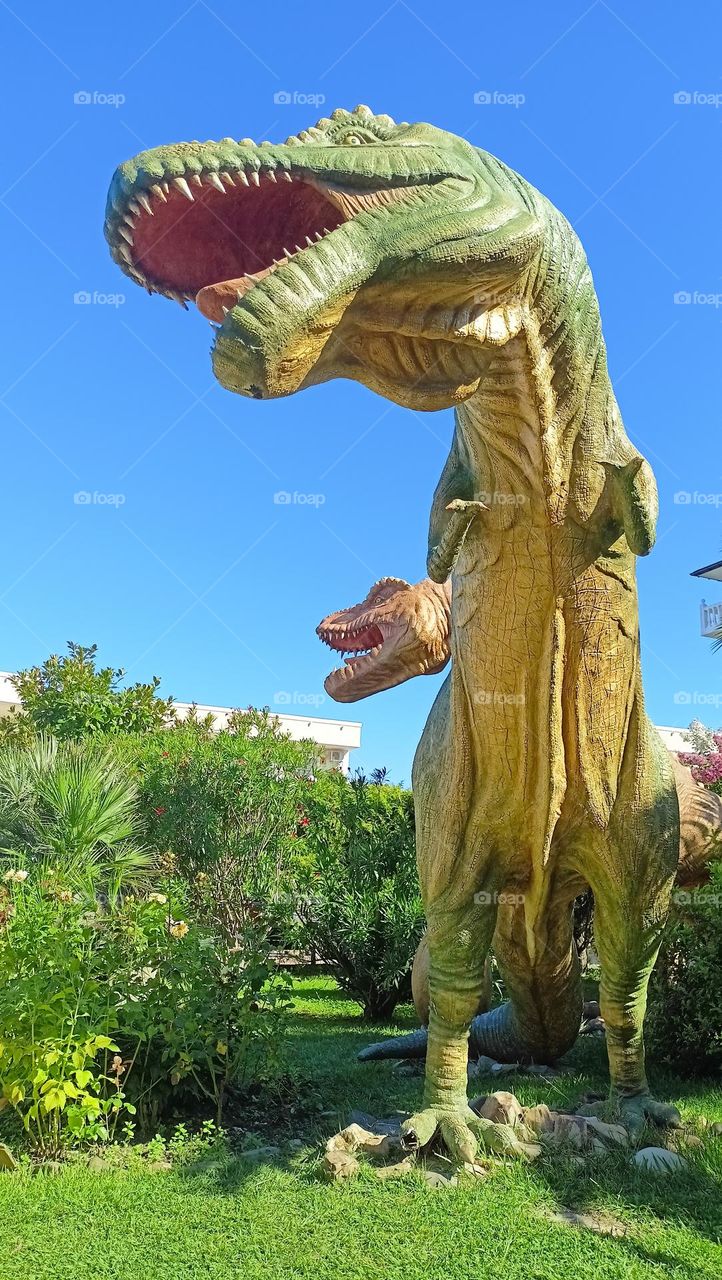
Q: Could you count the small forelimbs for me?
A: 2